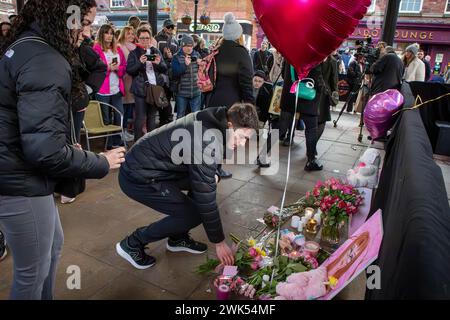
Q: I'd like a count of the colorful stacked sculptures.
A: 0